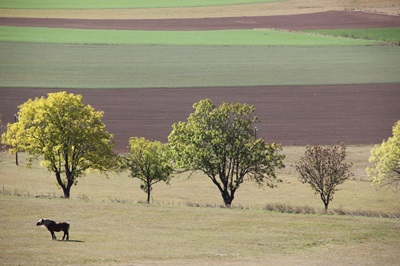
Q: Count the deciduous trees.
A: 5